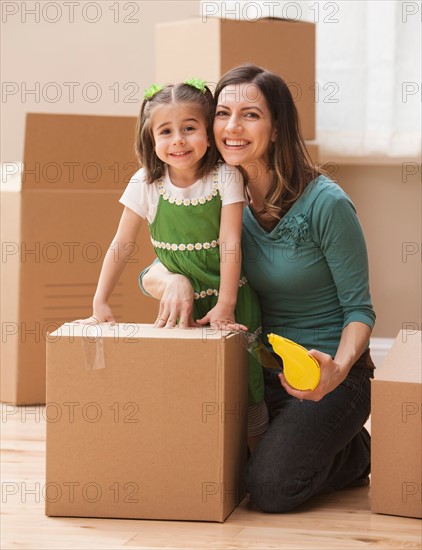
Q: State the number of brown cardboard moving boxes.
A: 5